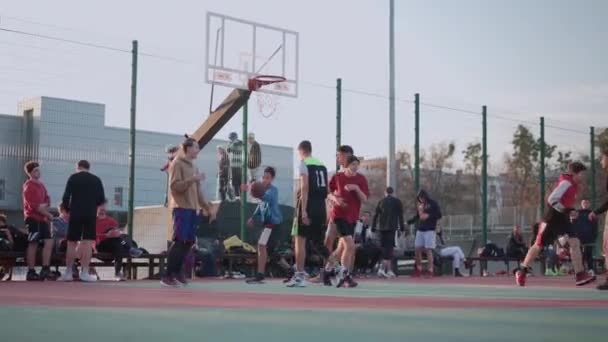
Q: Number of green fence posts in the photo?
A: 7